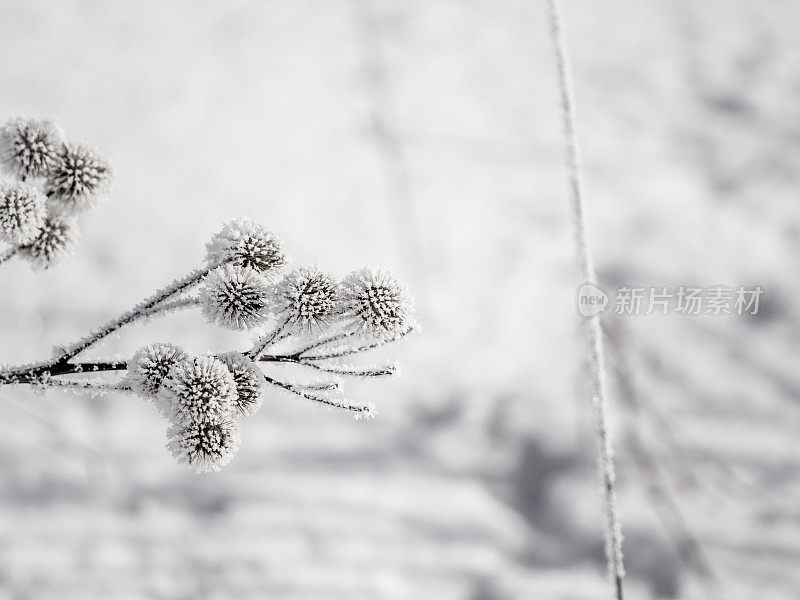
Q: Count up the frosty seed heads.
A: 12